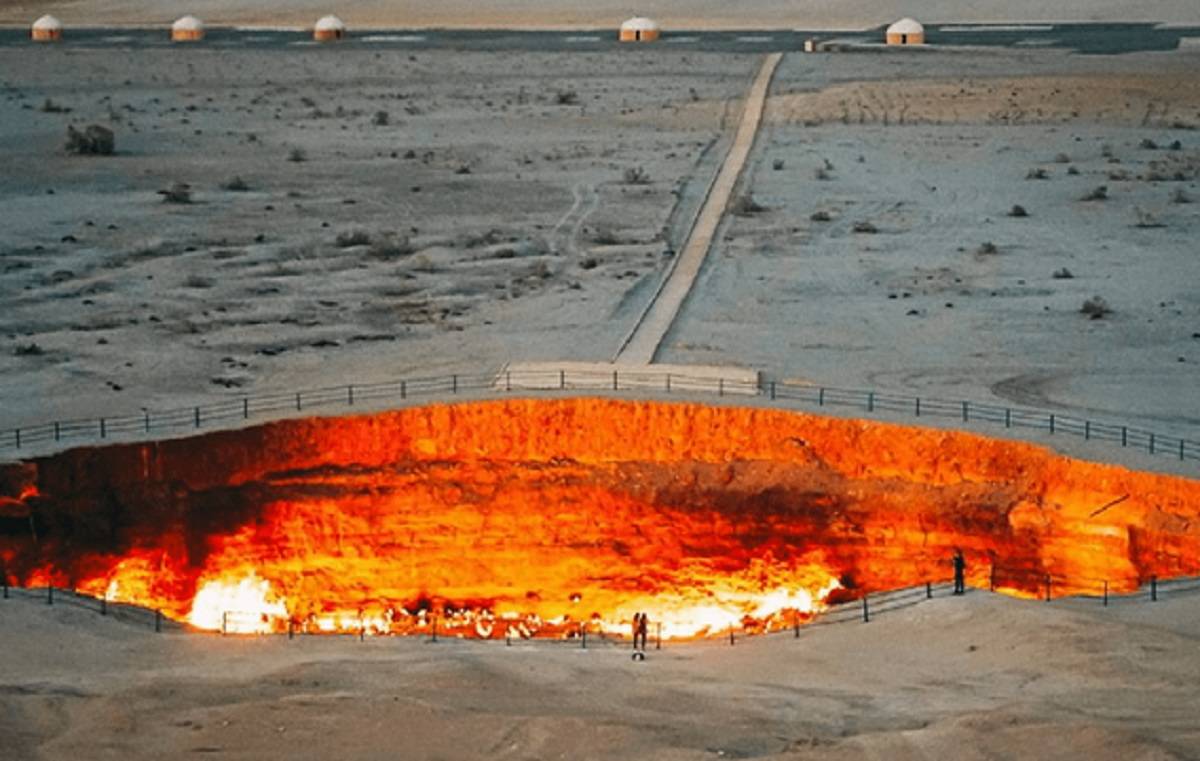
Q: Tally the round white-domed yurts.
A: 5